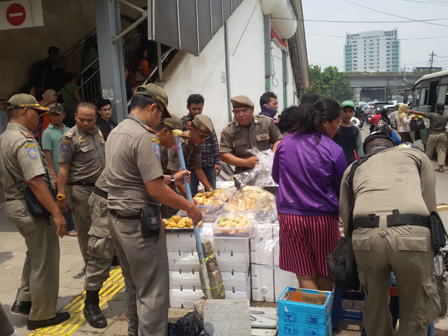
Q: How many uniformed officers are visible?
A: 7